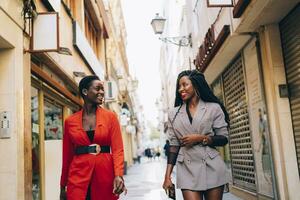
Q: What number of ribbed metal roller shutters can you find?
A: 2